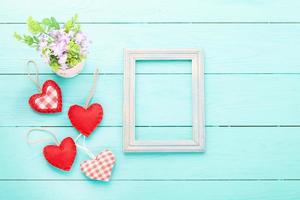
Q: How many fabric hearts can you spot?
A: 4